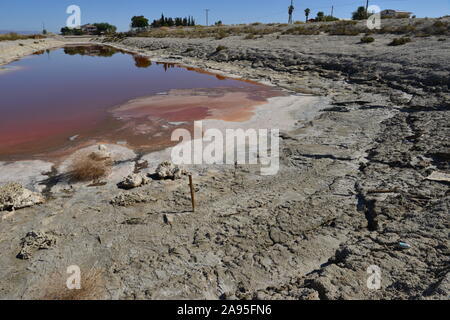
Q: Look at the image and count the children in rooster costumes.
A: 0